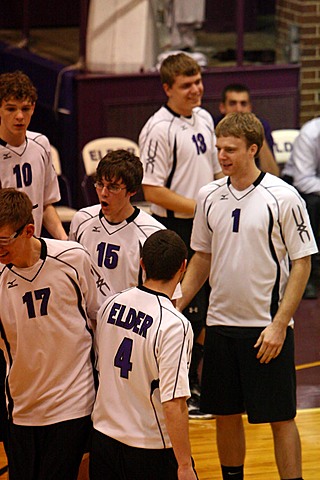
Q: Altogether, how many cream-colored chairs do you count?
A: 3